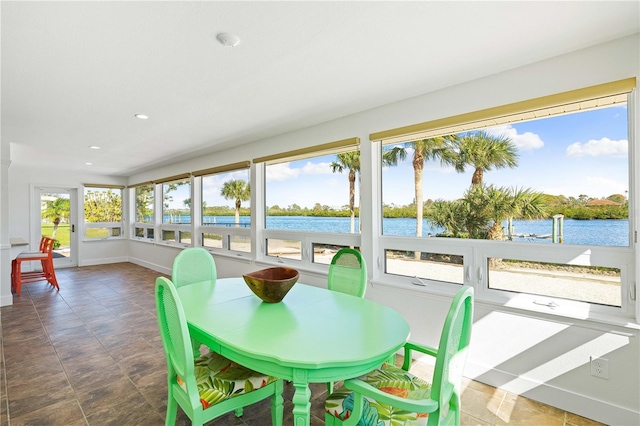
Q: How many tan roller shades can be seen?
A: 6